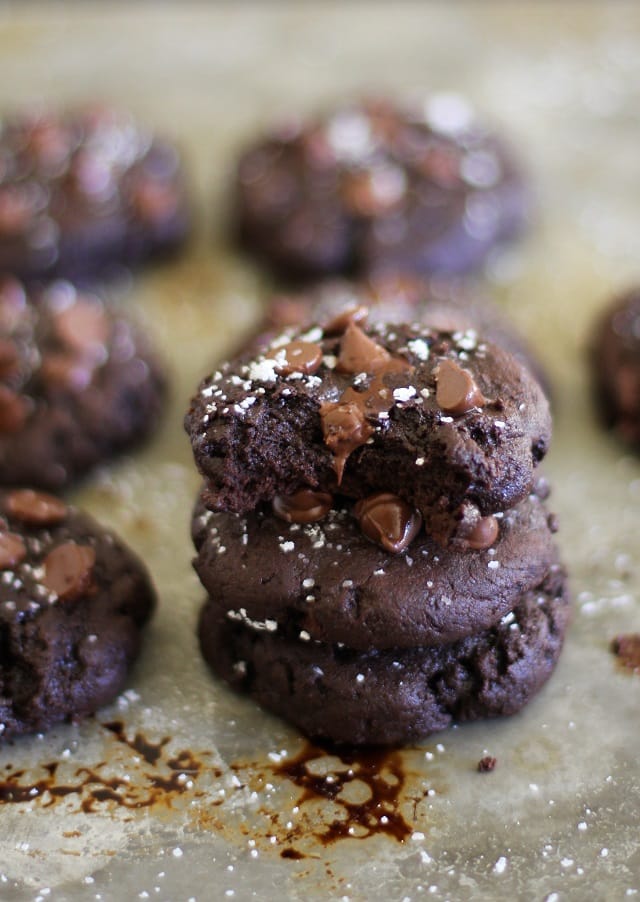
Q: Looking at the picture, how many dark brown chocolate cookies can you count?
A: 9